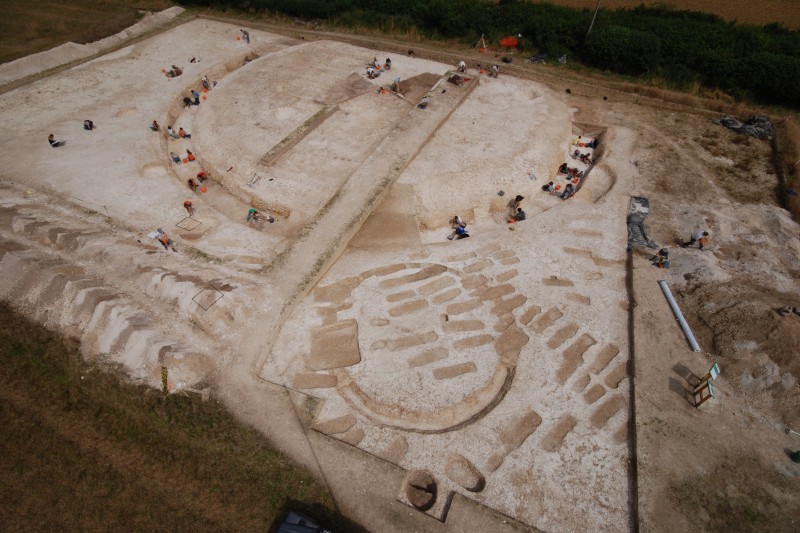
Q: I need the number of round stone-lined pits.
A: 1